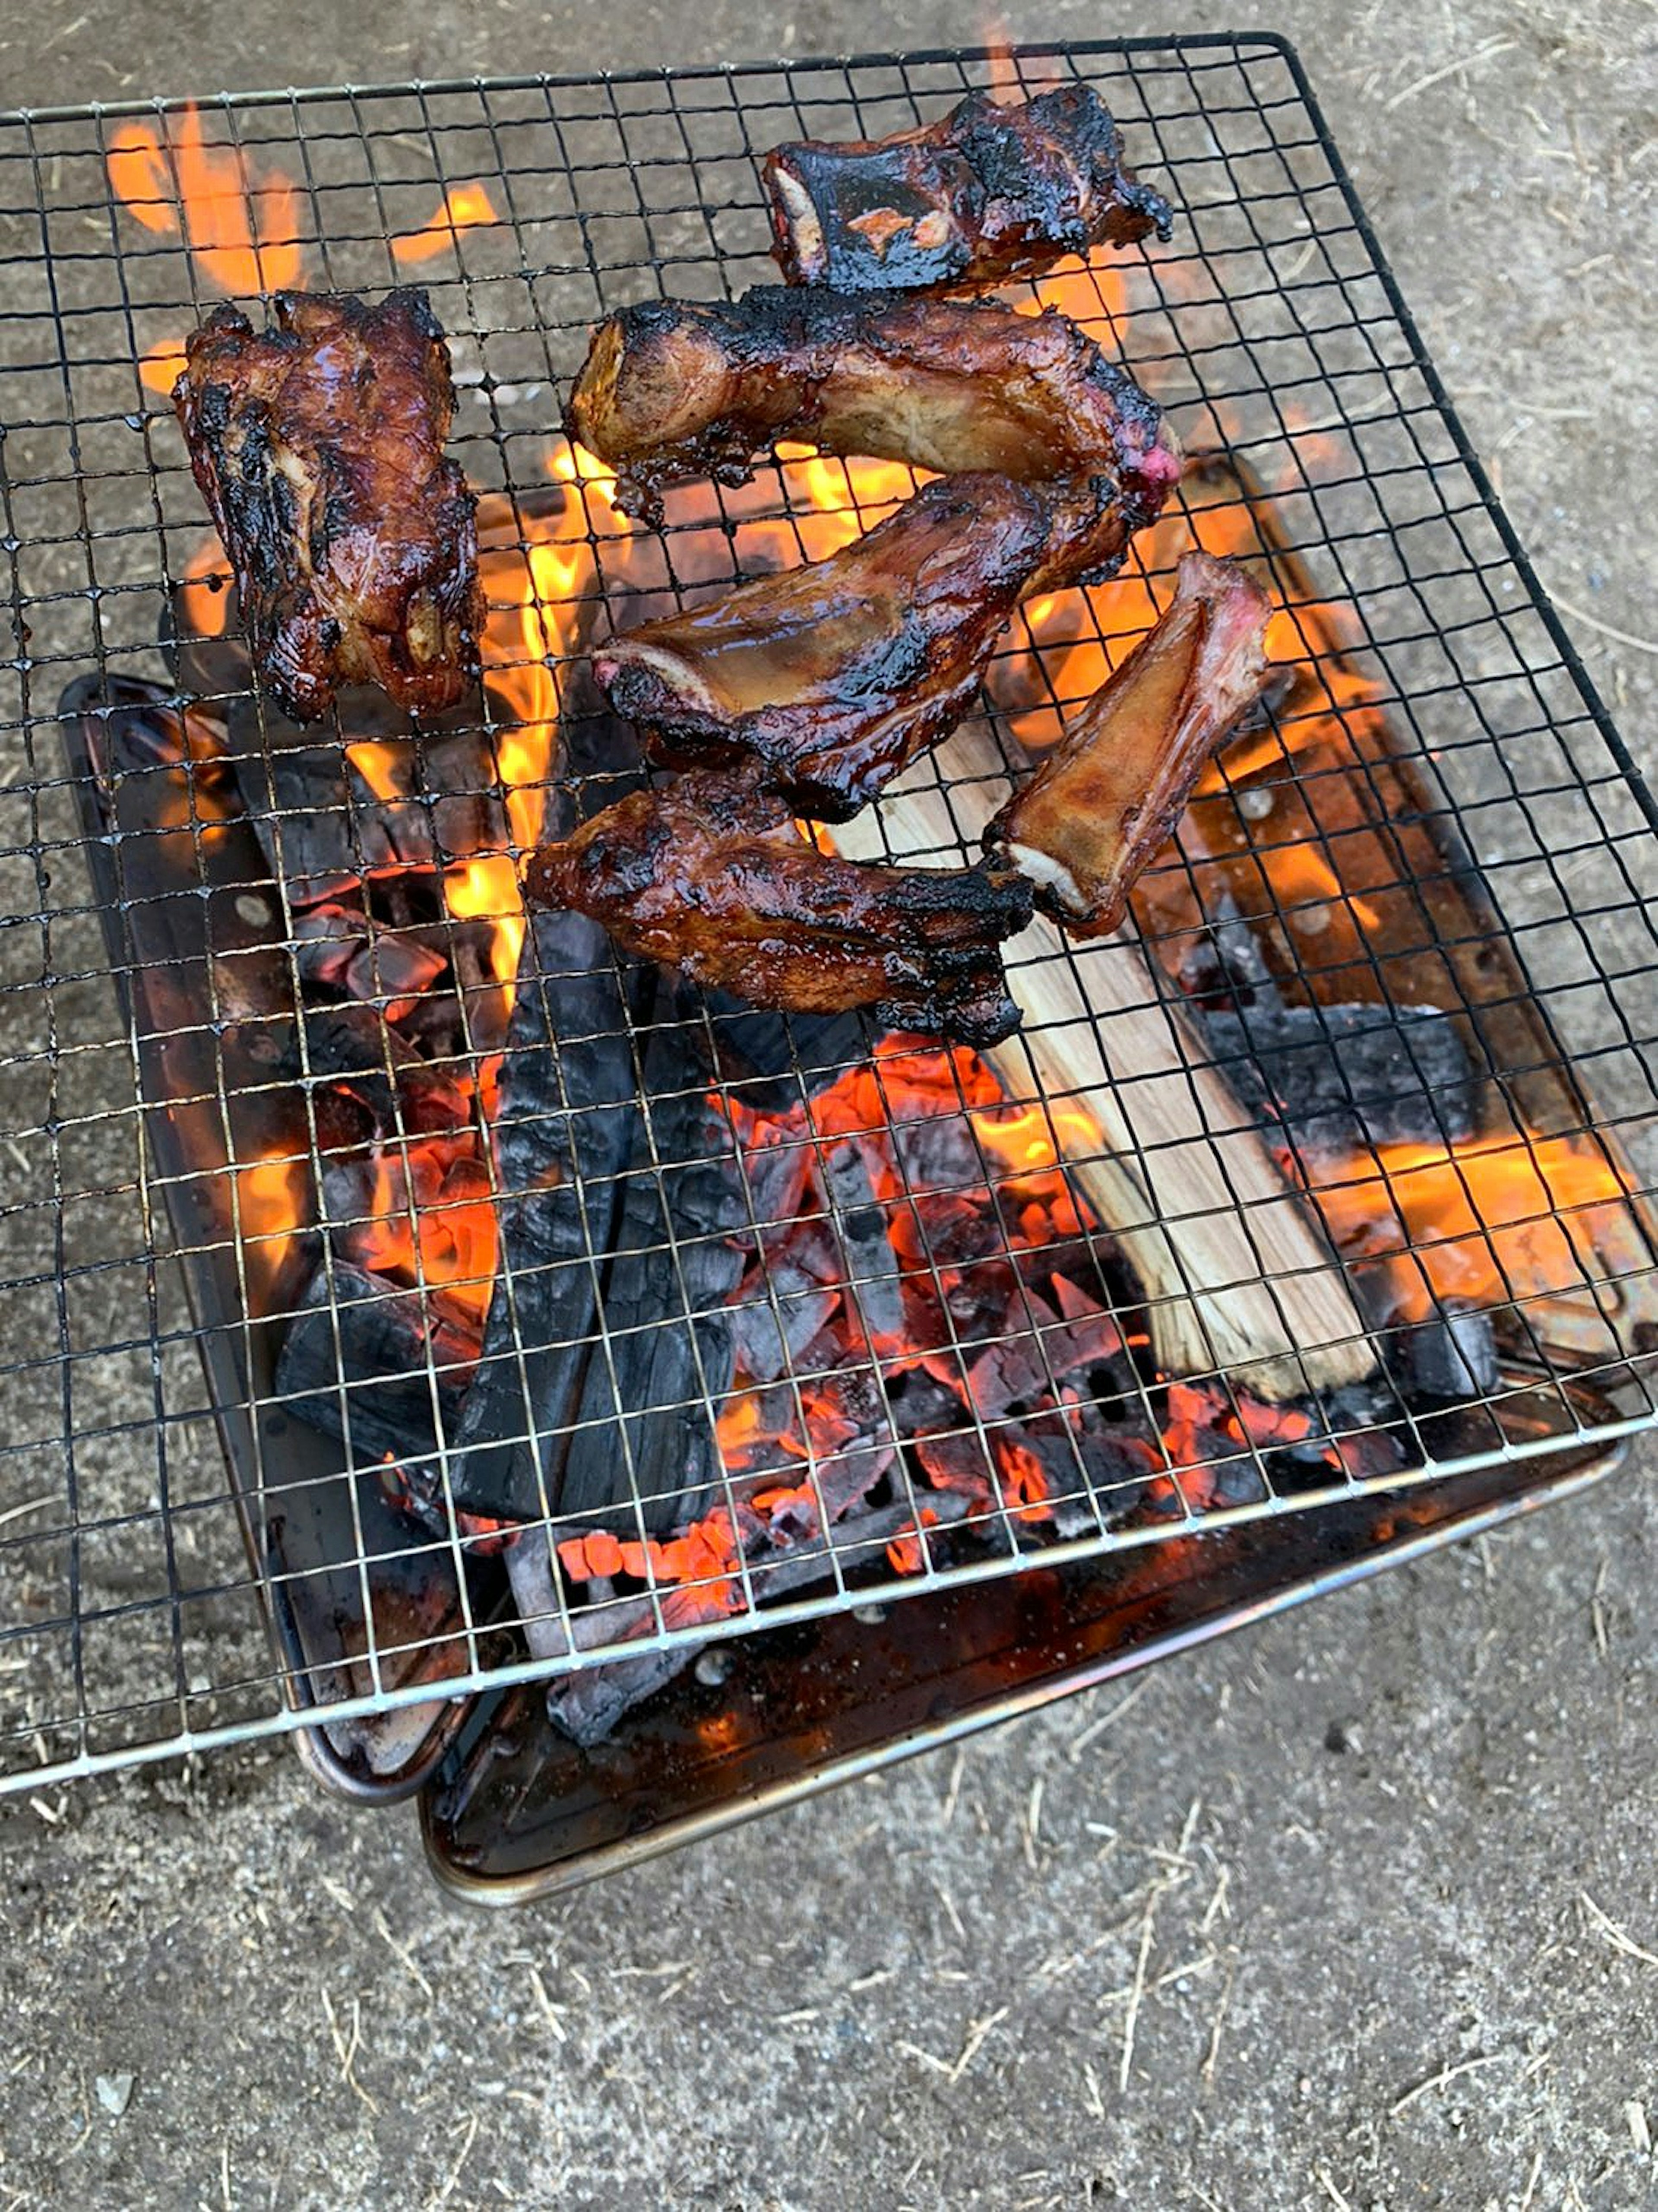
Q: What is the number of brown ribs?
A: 6